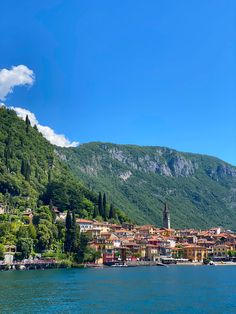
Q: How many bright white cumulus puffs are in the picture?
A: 2